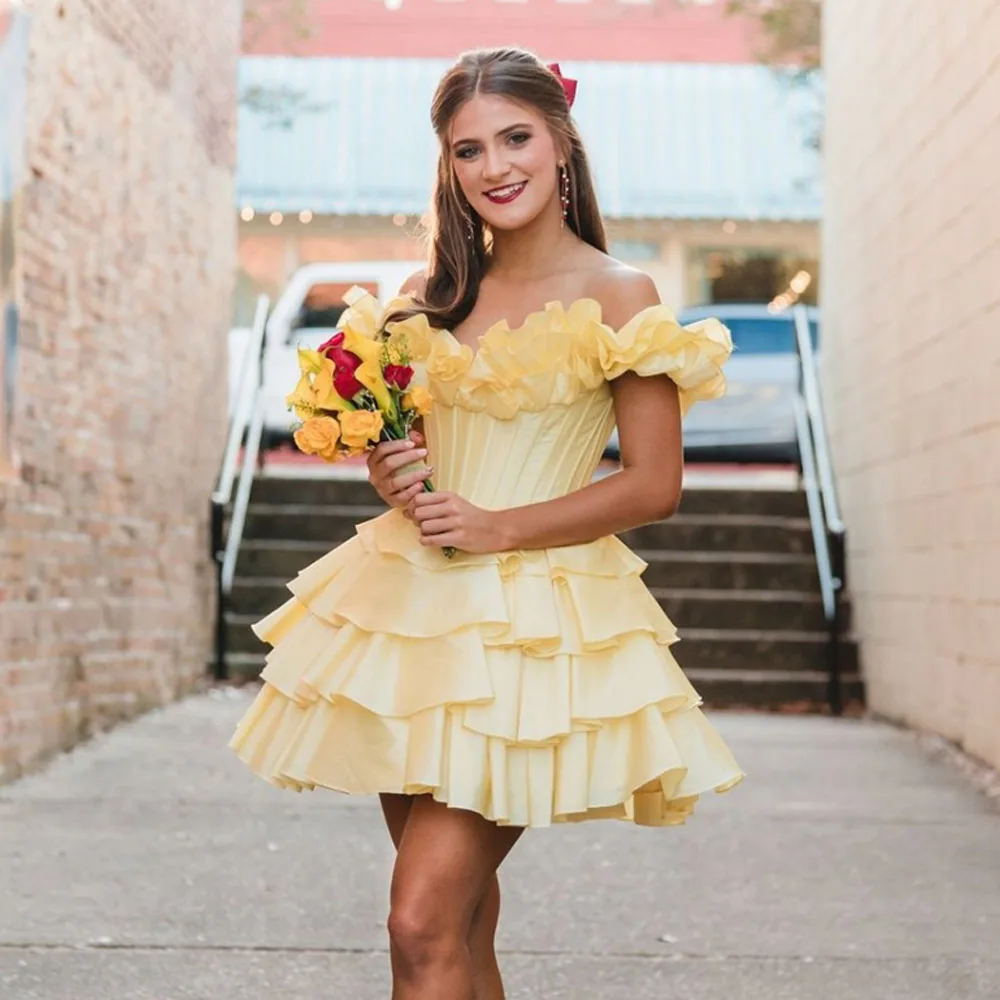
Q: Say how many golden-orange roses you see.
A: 3